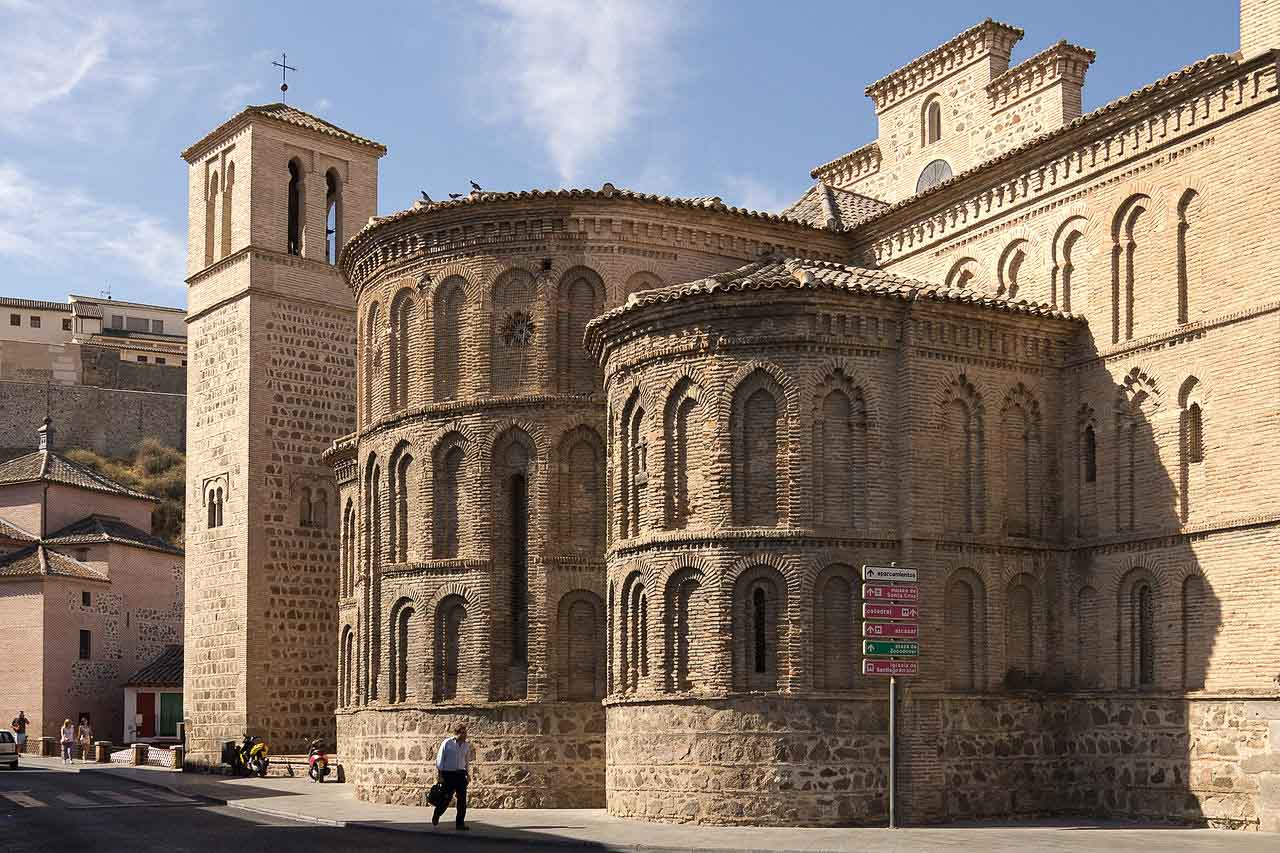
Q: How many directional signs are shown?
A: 6